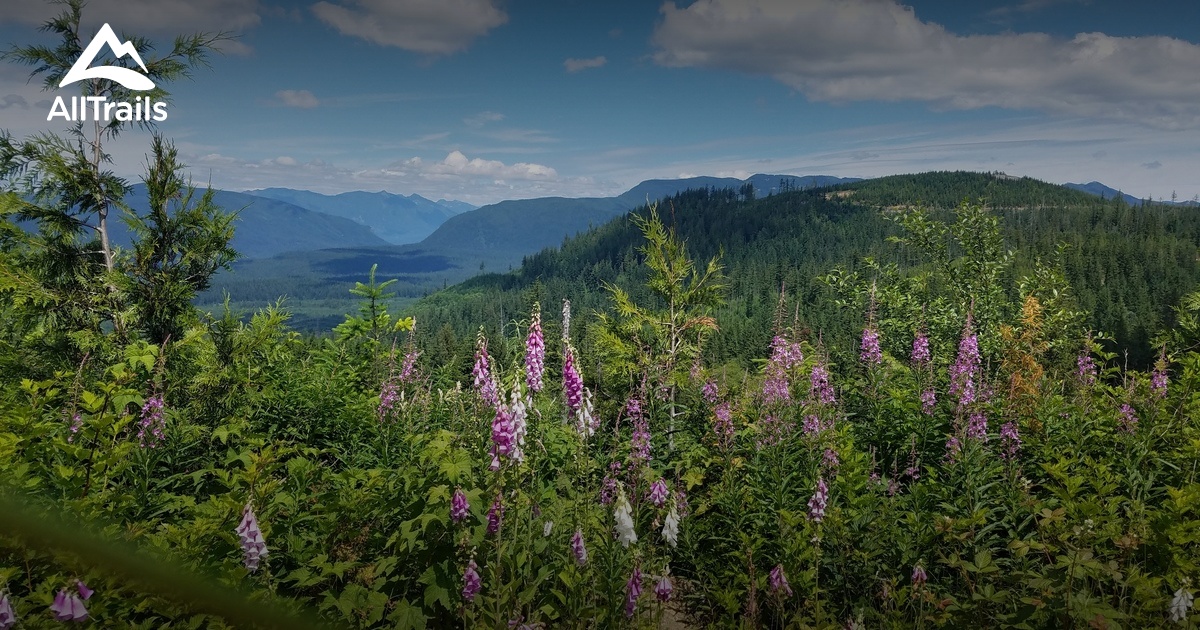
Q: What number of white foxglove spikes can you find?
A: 5